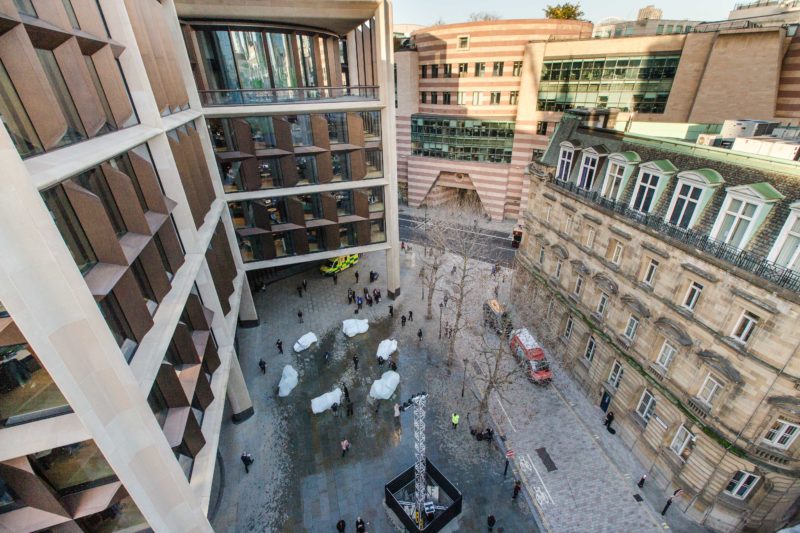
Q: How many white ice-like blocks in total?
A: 6